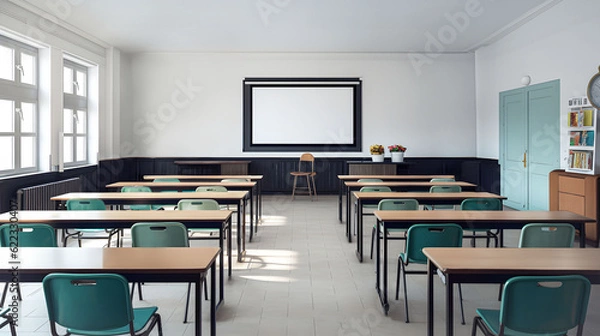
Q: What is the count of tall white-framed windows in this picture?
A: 2